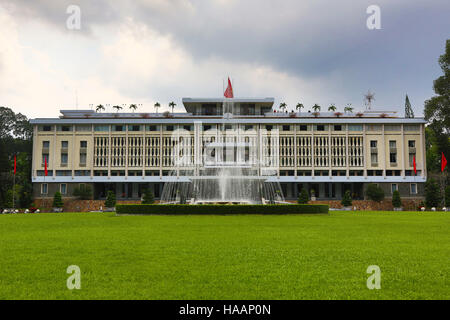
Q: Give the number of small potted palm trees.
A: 10